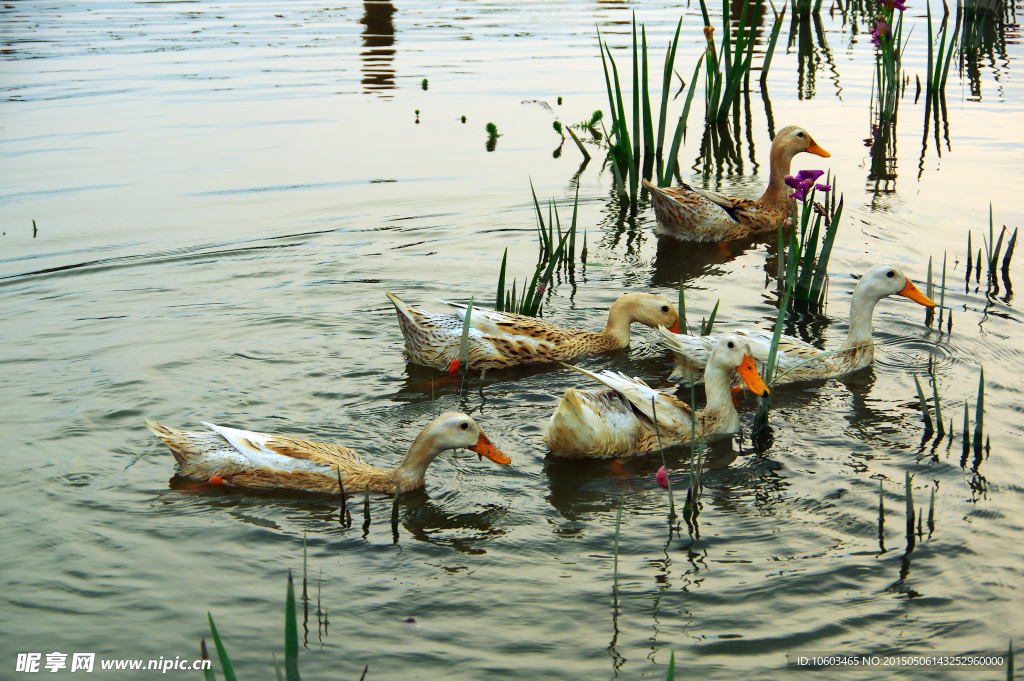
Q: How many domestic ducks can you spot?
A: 5